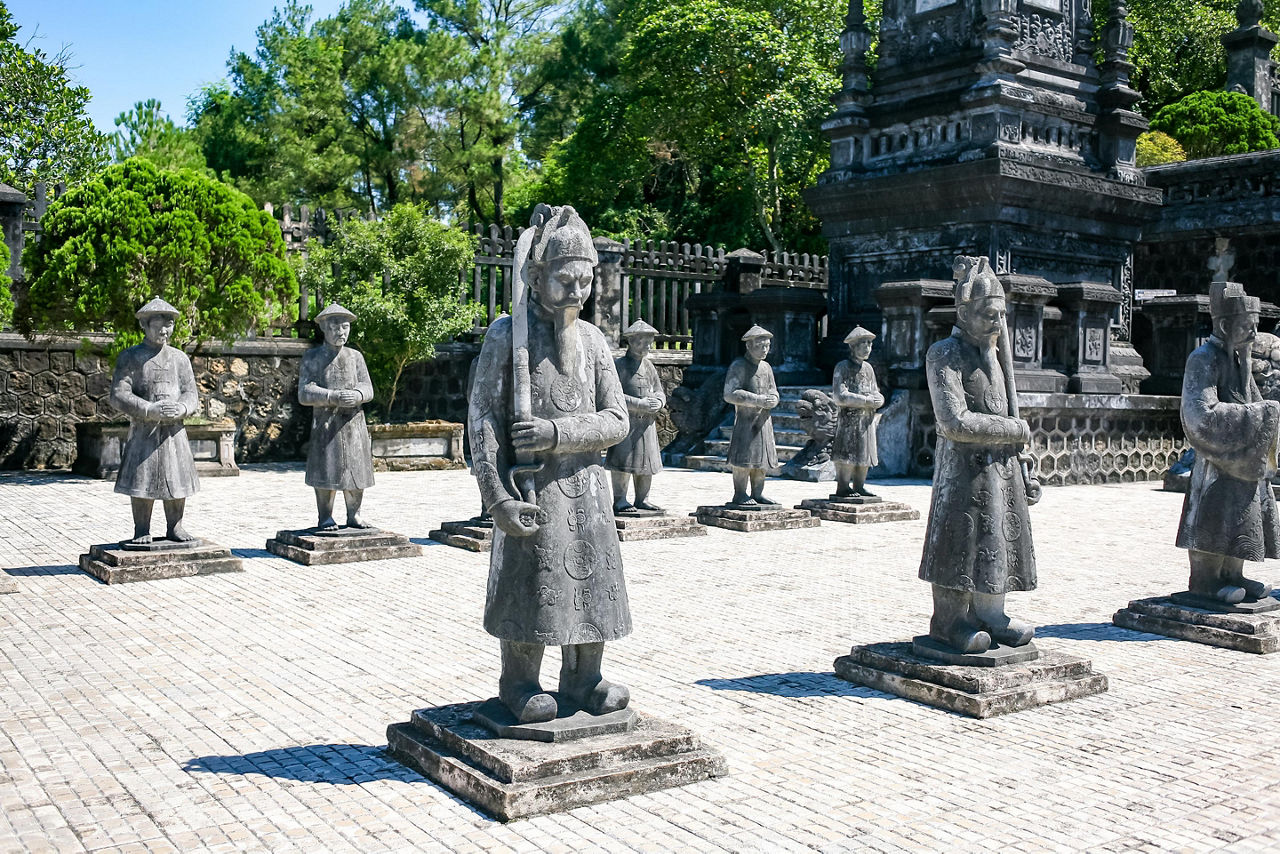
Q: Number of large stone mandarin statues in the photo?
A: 3